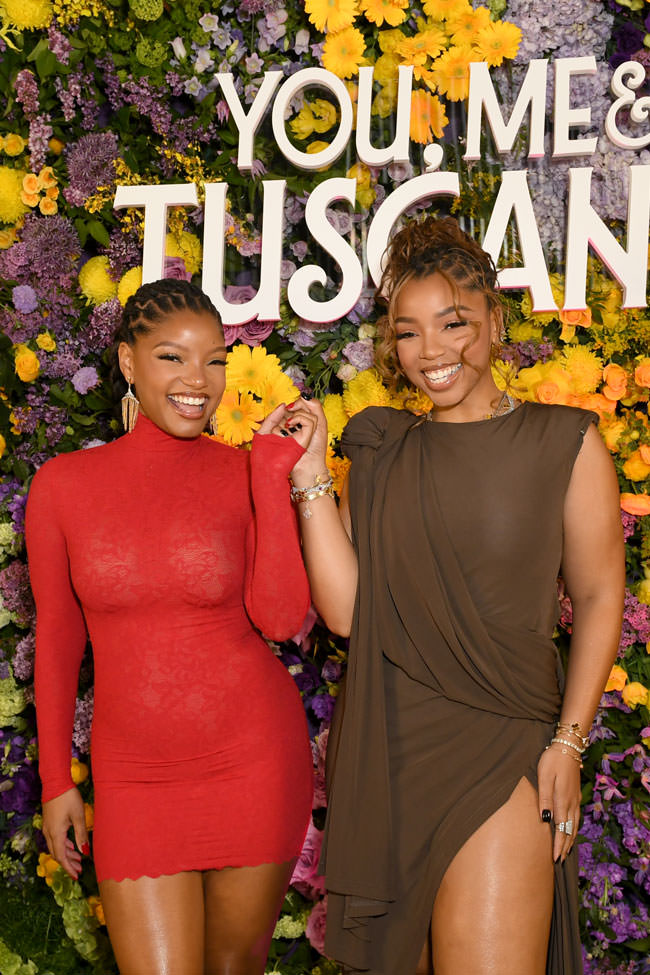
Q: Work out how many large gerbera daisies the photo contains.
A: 12